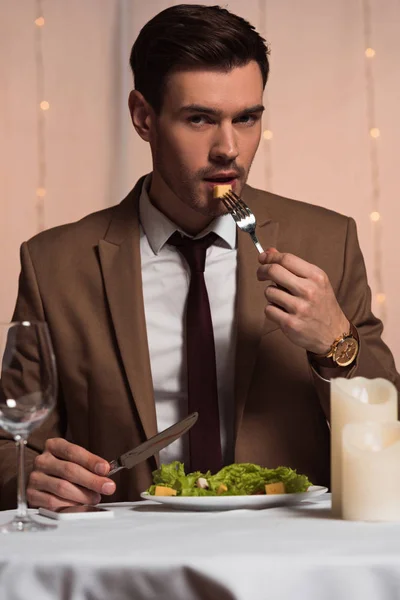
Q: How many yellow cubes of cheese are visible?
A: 4